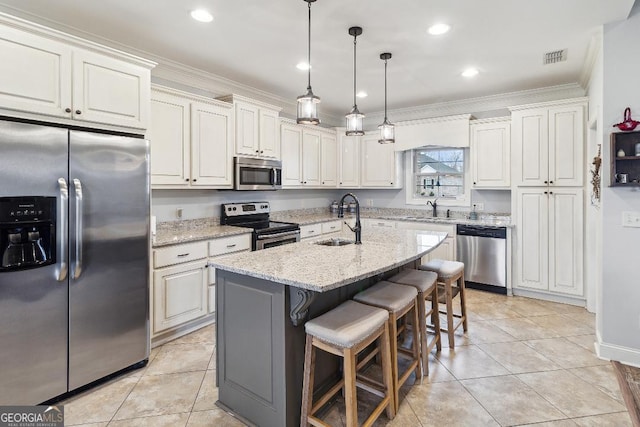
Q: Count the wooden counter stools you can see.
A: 4